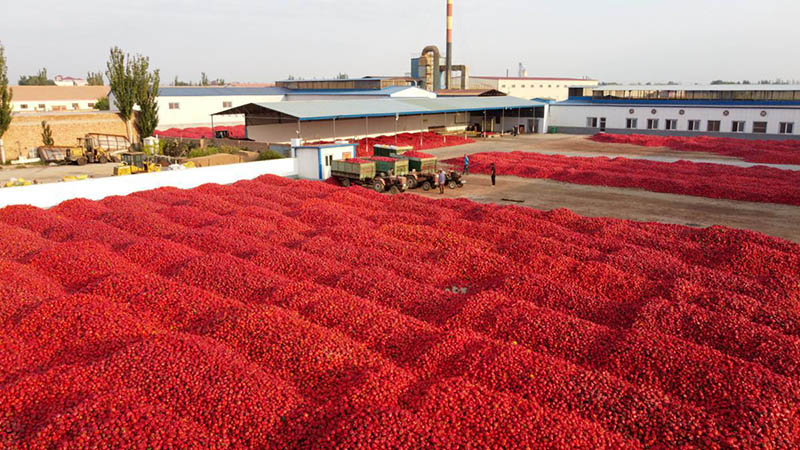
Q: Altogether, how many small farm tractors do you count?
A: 3